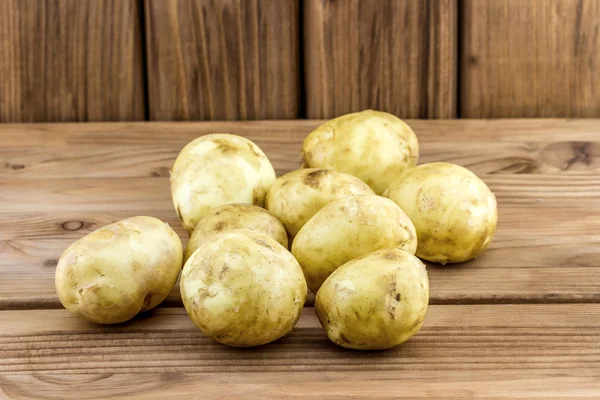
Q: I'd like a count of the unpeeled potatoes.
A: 9